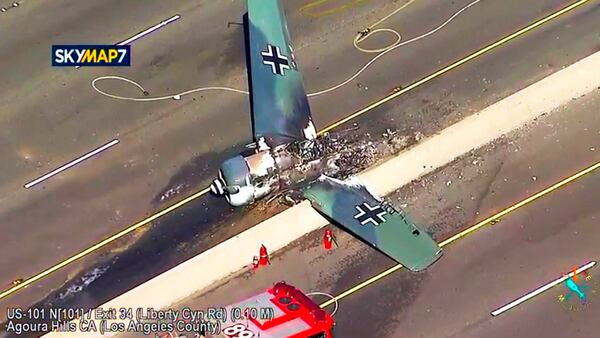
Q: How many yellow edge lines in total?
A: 2